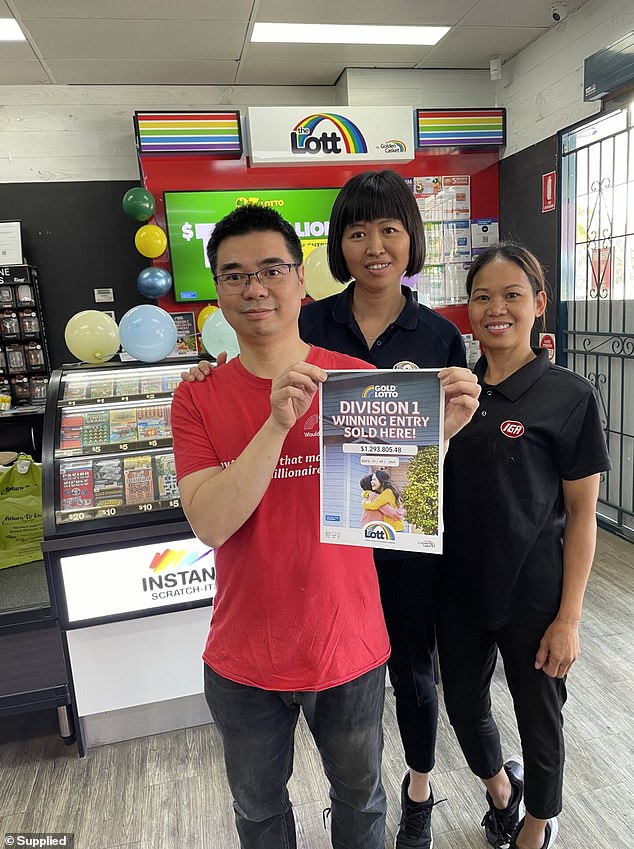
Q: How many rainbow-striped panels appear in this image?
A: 2